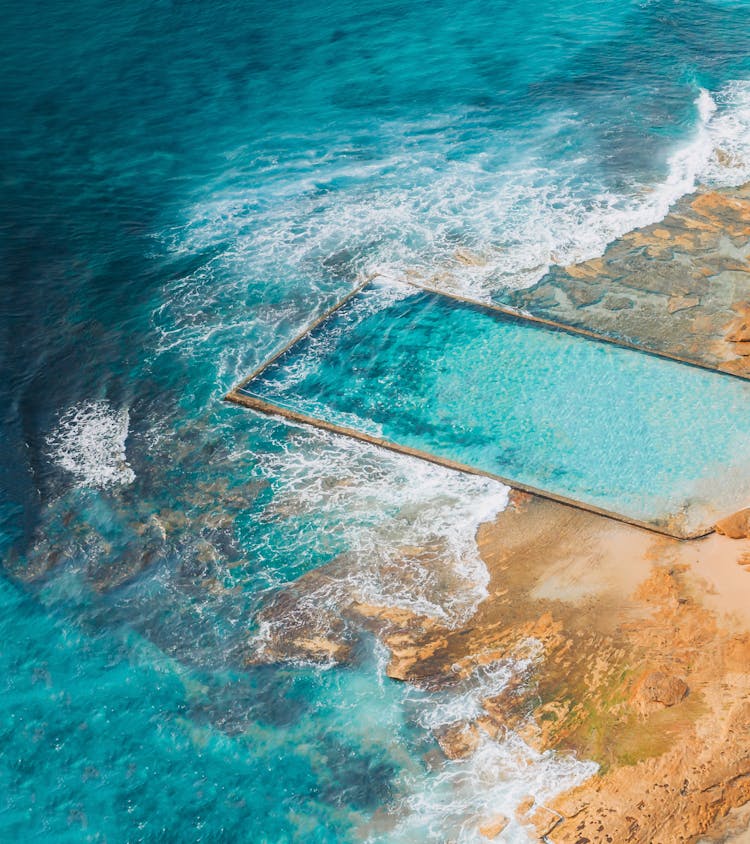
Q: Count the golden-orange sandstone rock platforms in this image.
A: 2